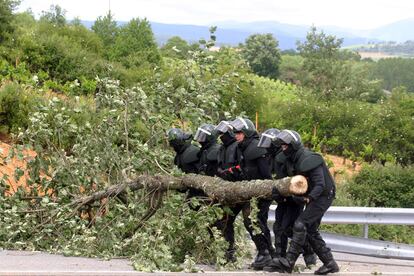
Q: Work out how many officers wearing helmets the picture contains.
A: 6